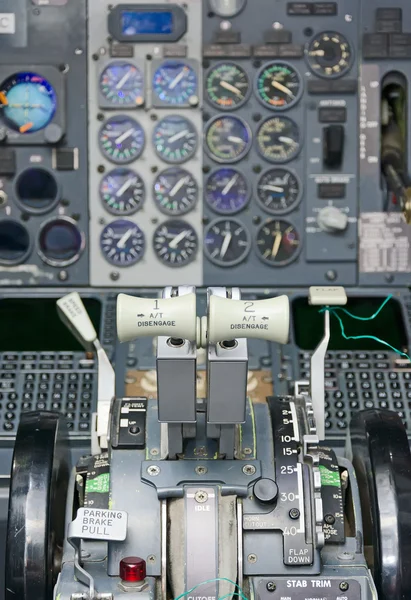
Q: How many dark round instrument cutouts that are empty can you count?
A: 3